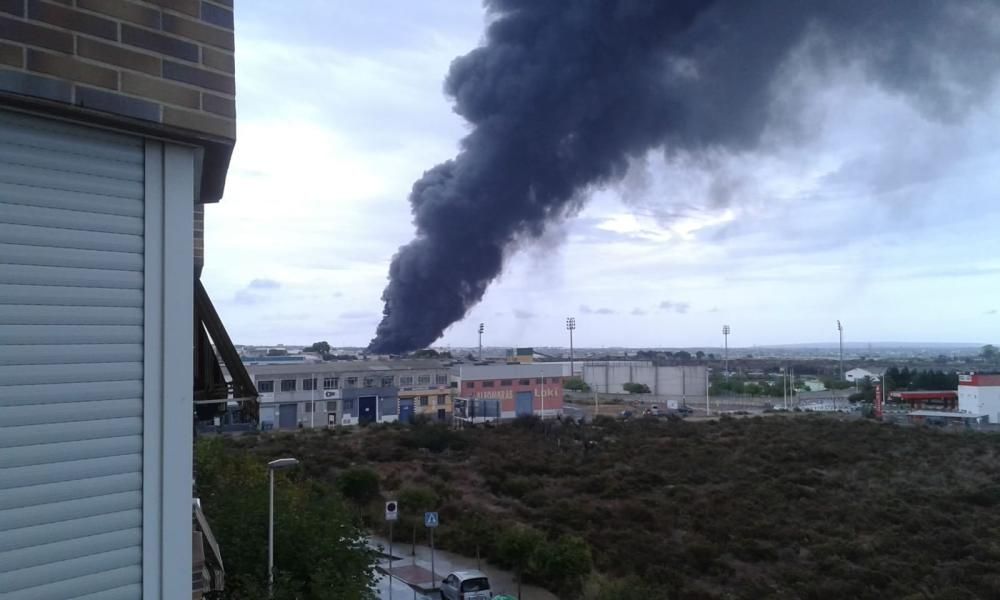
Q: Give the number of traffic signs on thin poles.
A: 2